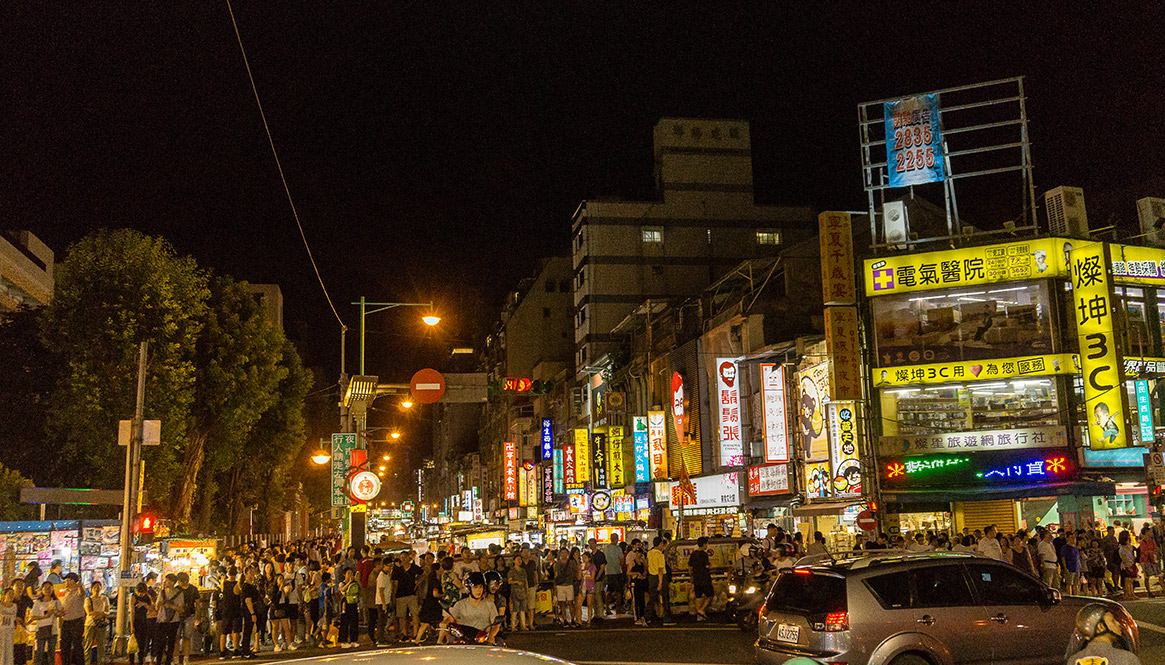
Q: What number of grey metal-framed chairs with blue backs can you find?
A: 0